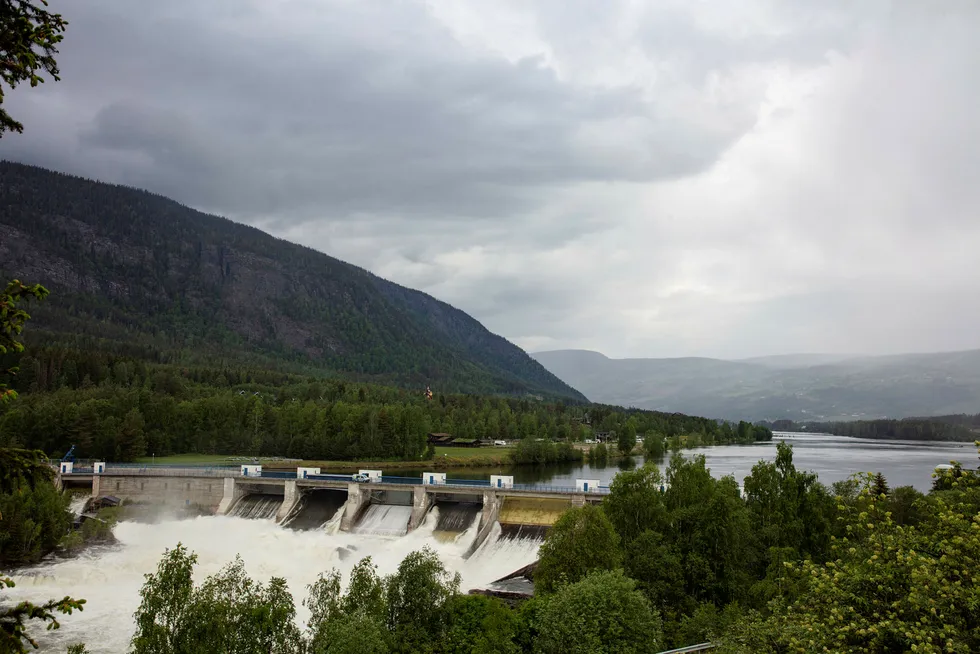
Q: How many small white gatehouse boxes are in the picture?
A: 8